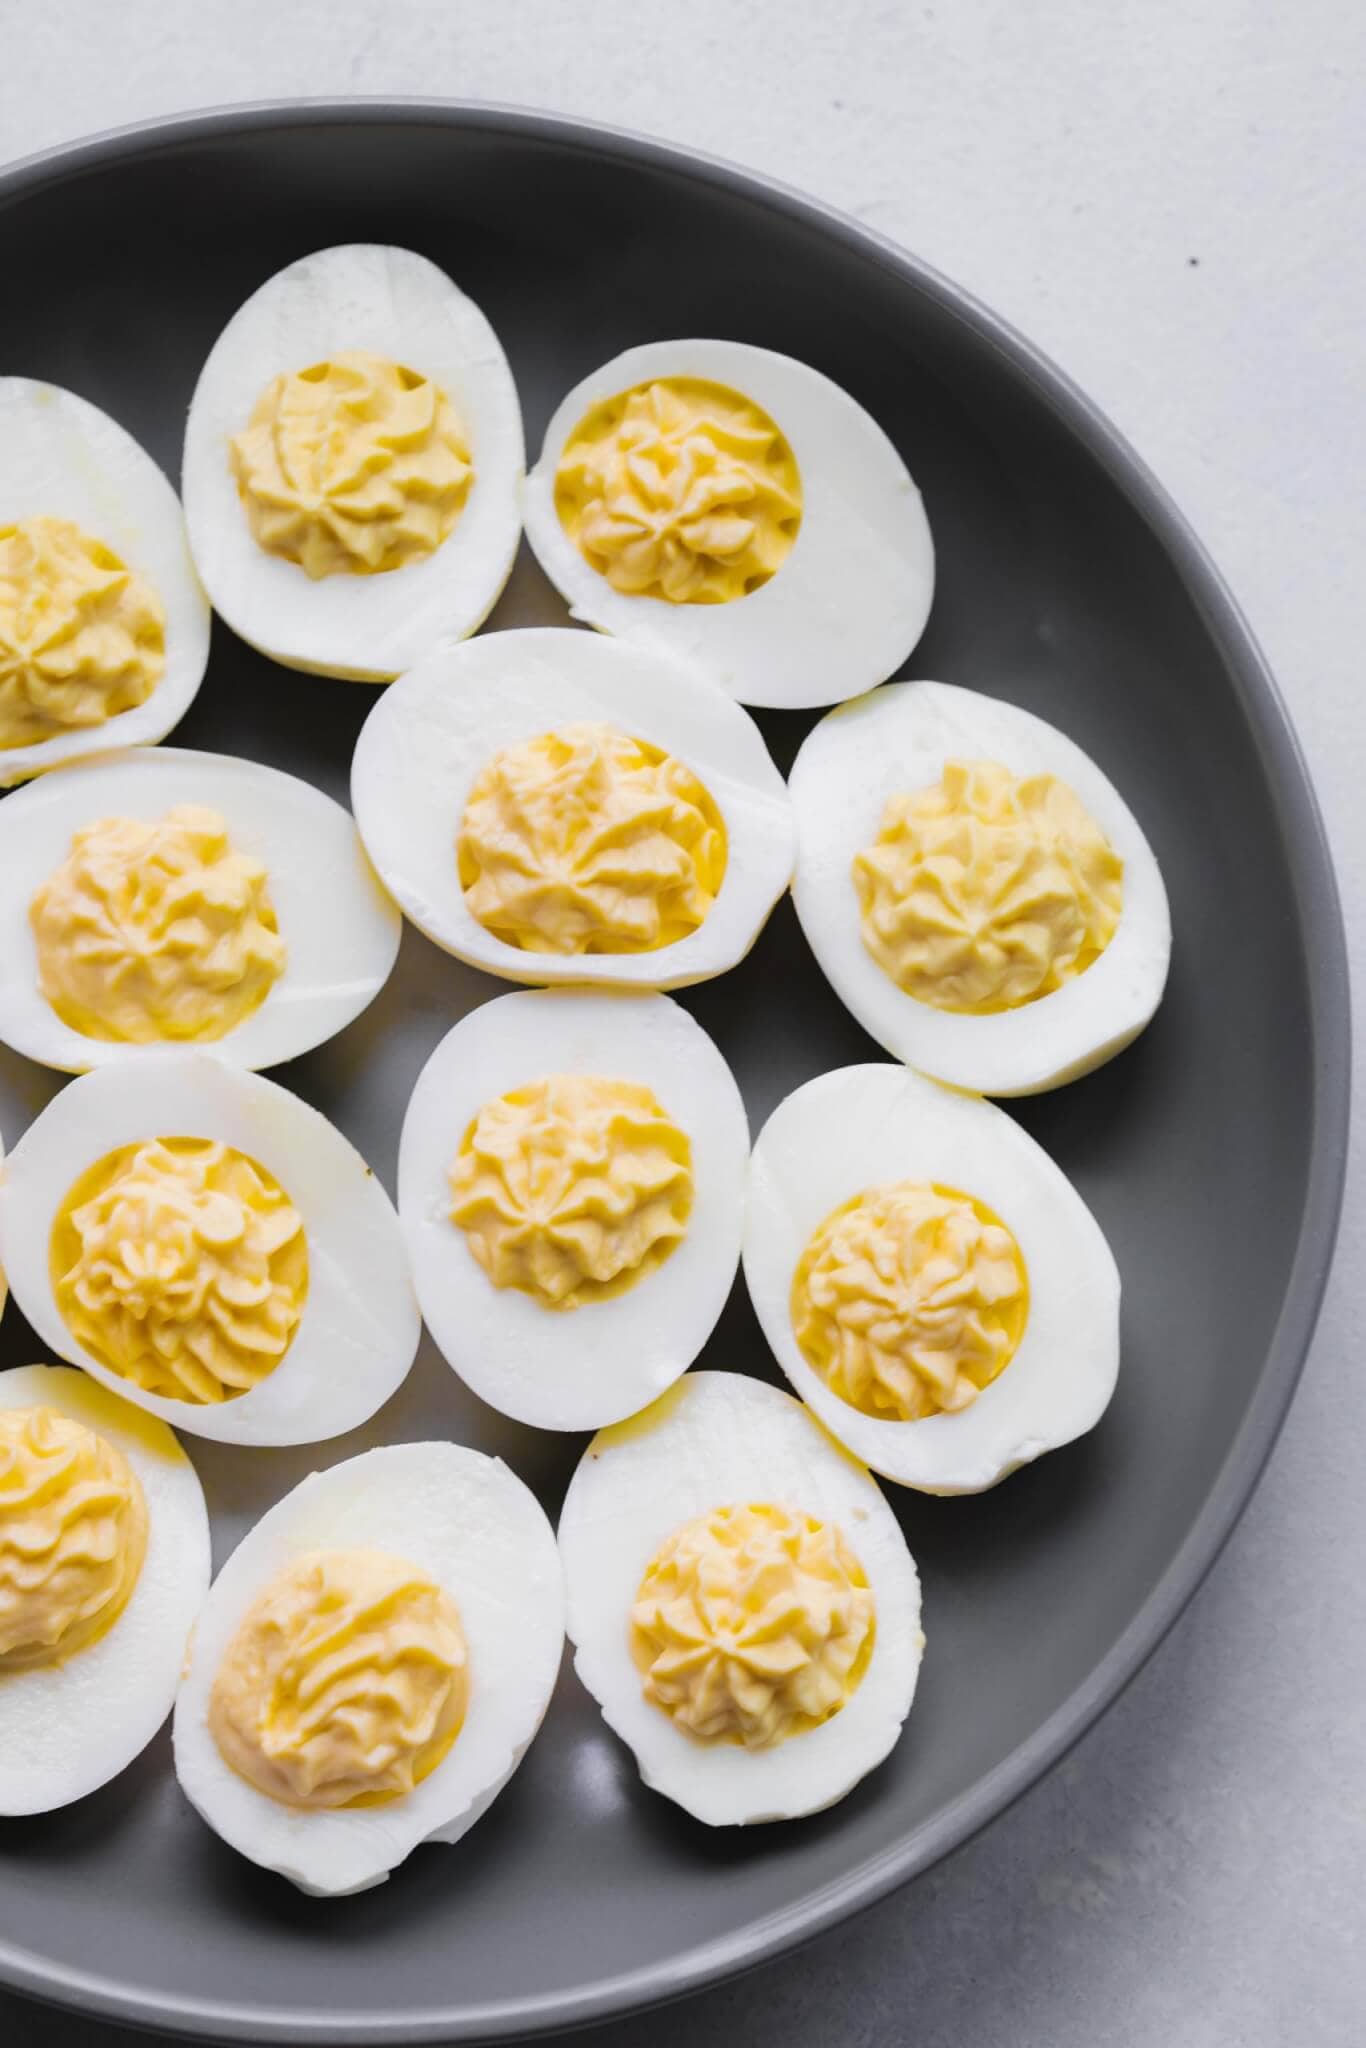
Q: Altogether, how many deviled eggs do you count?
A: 12